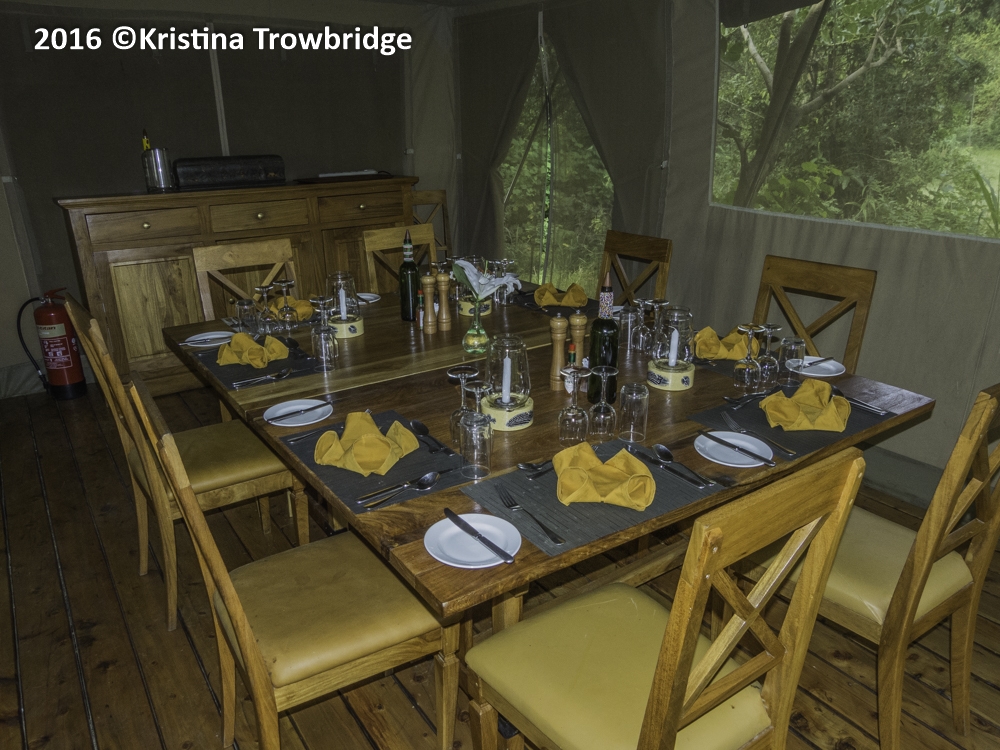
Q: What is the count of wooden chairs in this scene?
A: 9